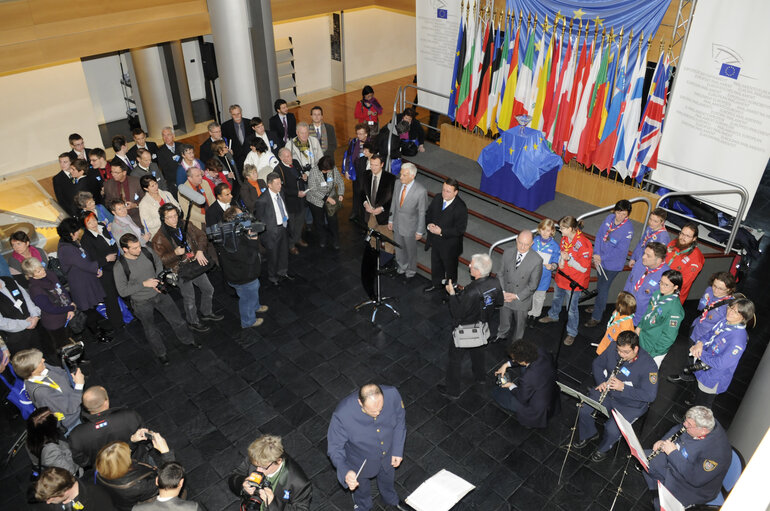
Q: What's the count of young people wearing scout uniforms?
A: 10